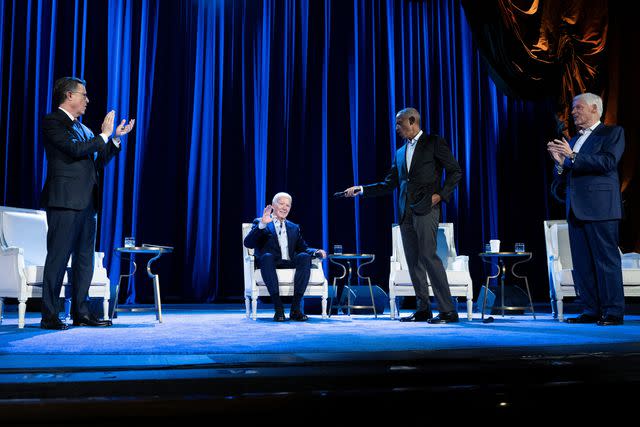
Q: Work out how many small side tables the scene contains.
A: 3